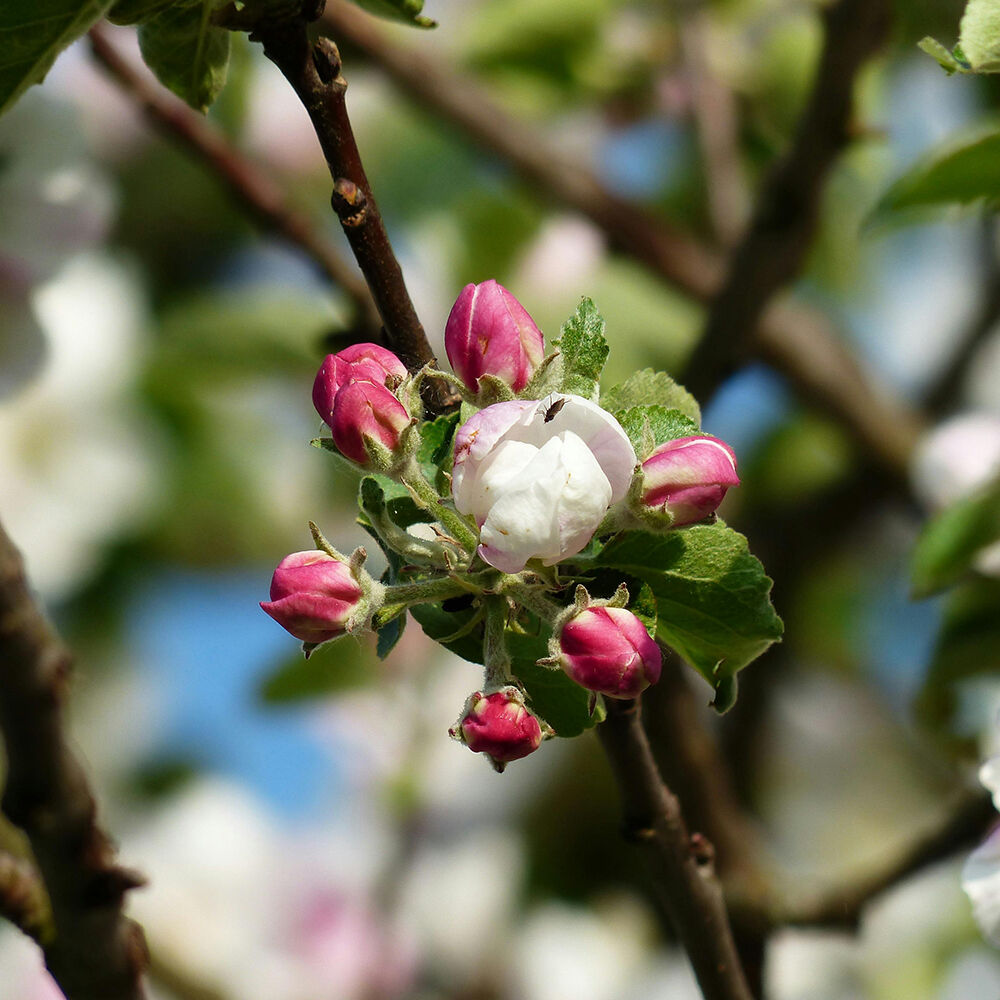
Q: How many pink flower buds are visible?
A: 7